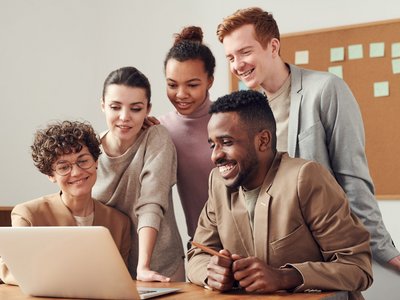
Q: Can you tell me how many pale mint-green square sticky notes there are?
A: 8